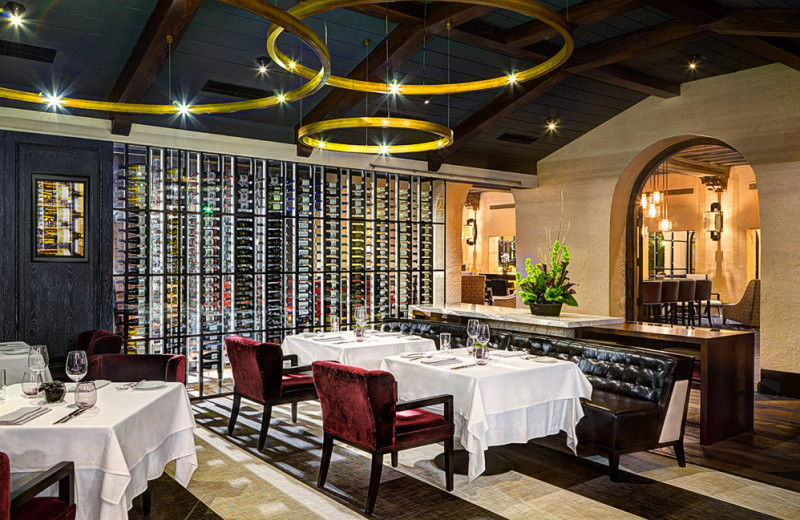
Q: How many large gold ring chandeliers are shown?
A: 3